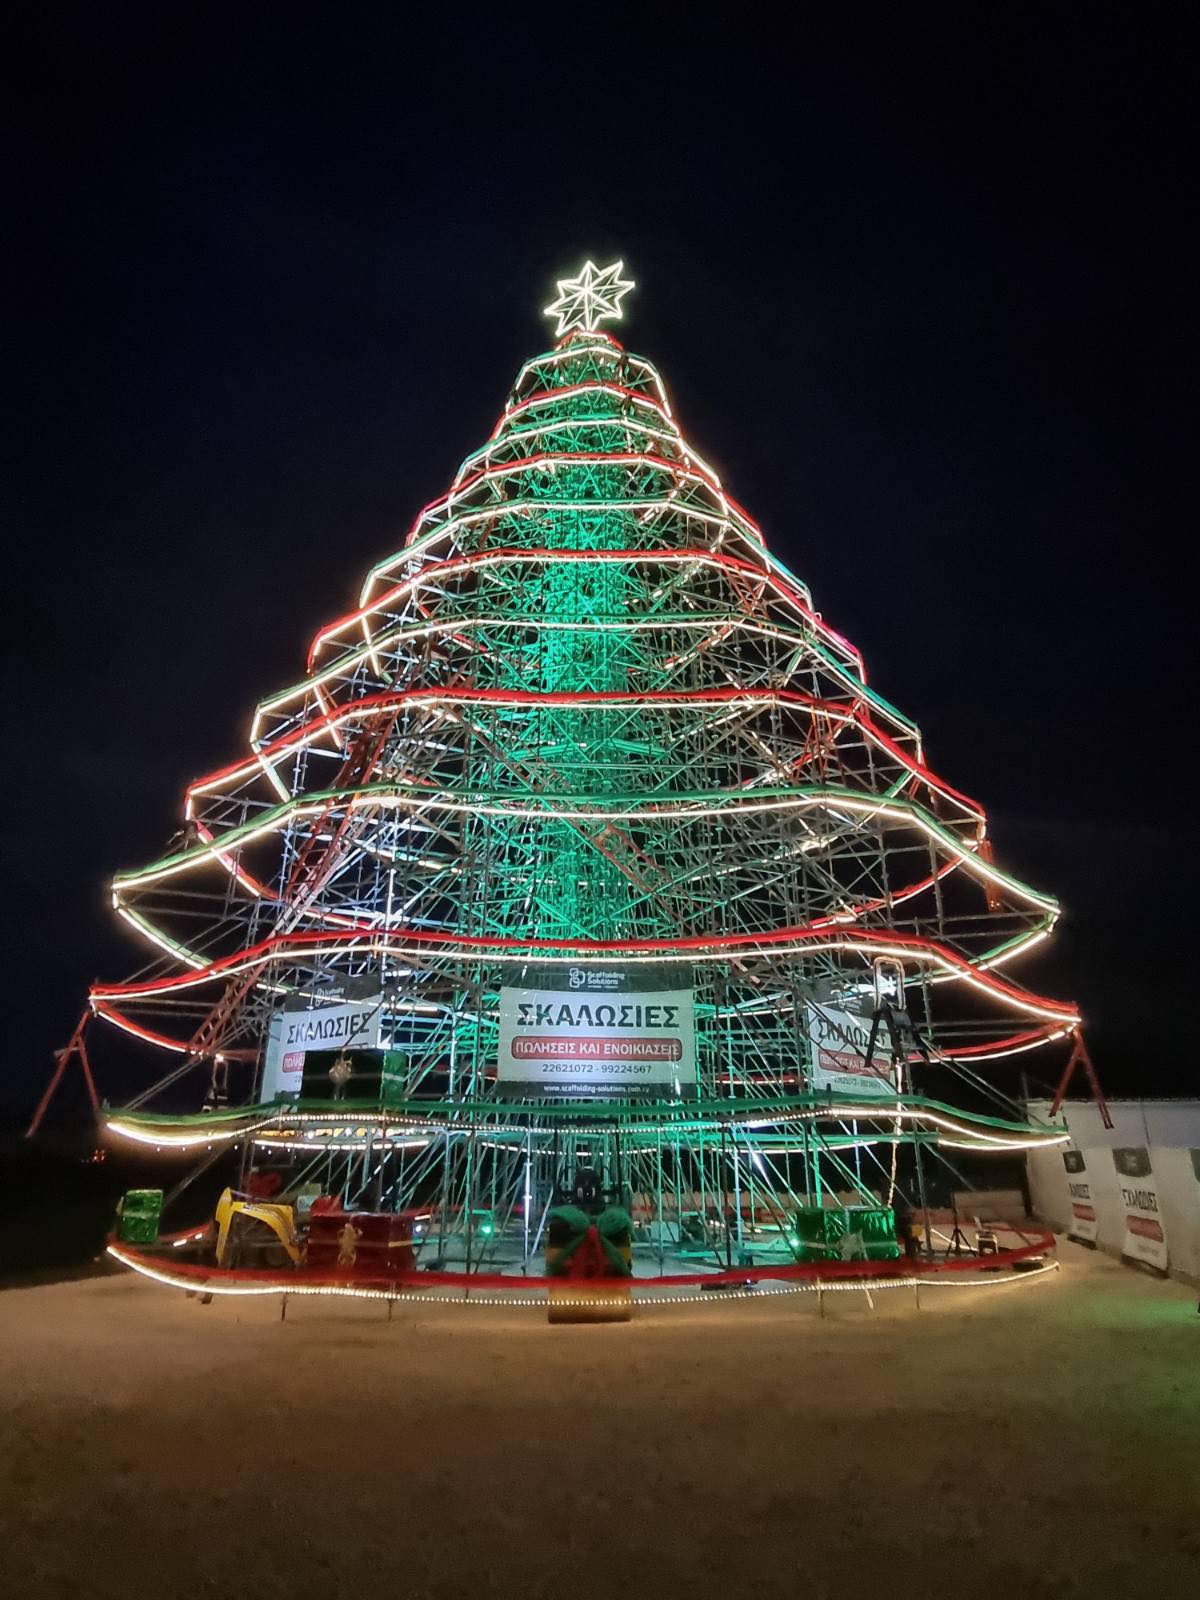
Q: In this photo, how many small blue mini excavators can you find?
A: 0